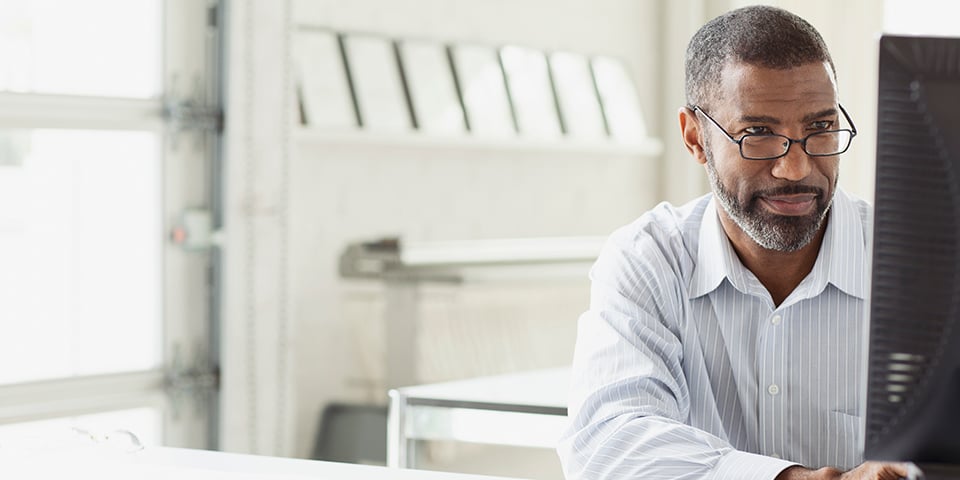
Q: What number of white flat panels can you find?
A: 7